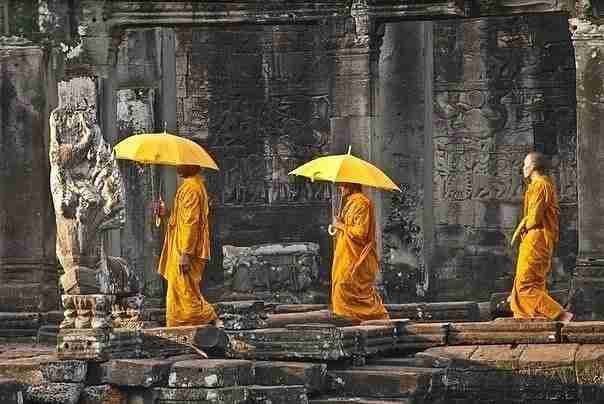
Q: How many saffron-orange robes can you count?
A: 3